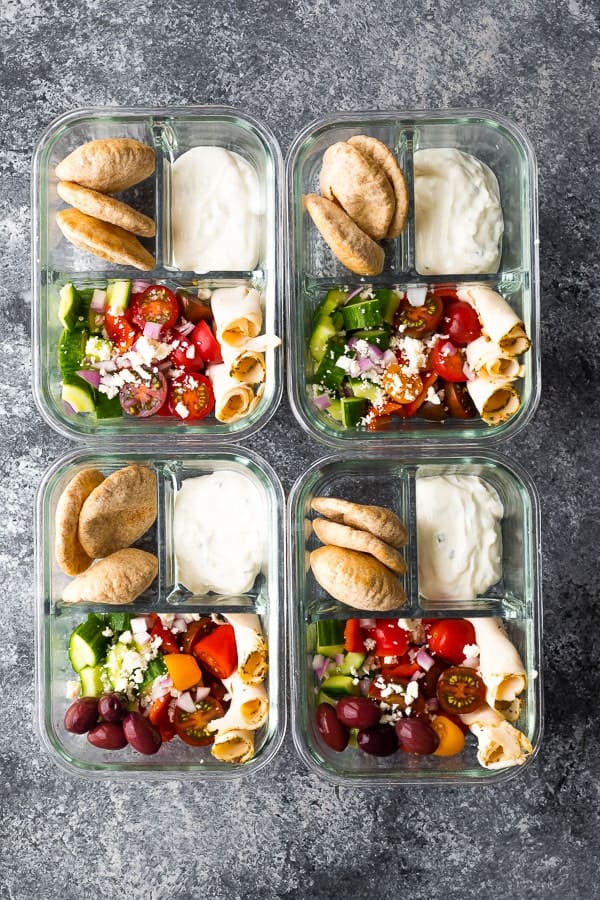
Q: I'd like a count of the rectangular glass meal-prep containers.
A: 4